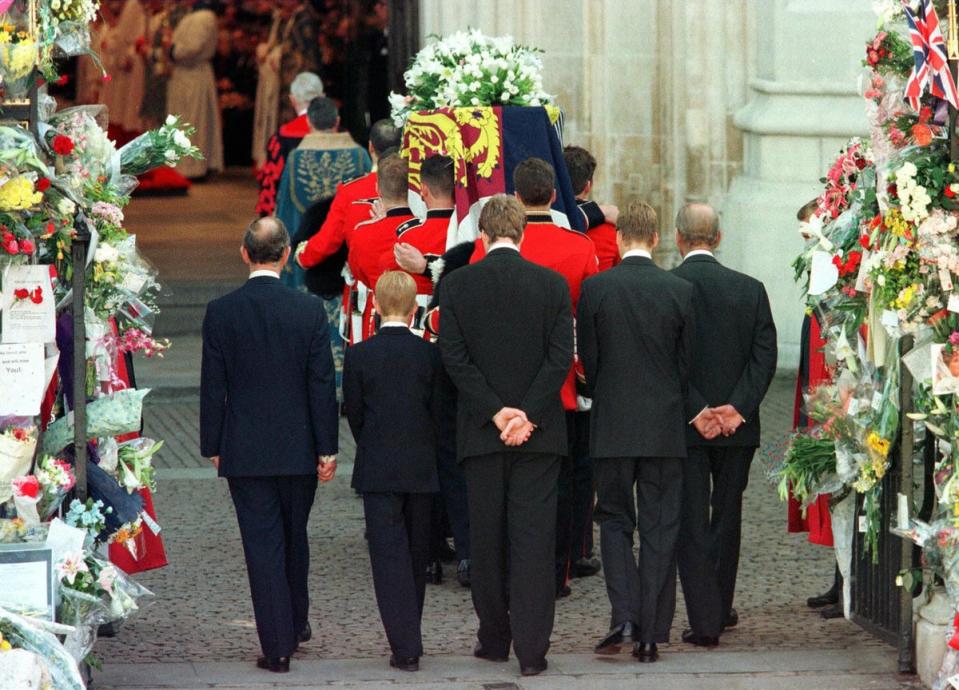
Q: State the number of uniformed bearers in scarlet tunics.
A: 5